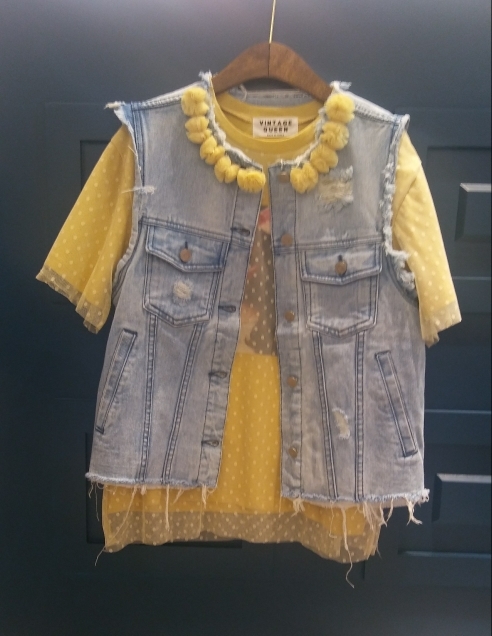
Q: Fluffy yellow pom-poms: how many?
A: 9